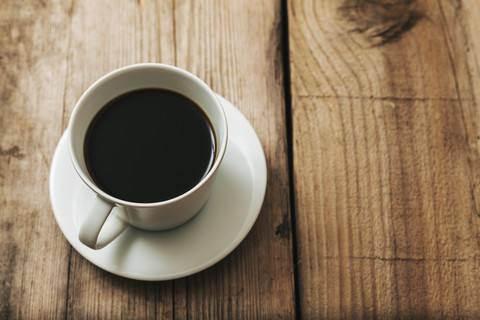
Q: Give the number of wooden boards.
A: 2